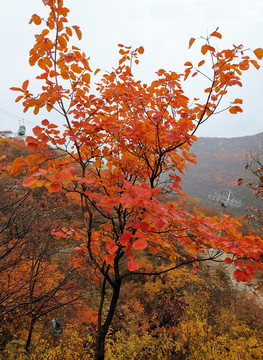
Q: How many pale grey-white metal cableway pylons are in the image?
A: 1